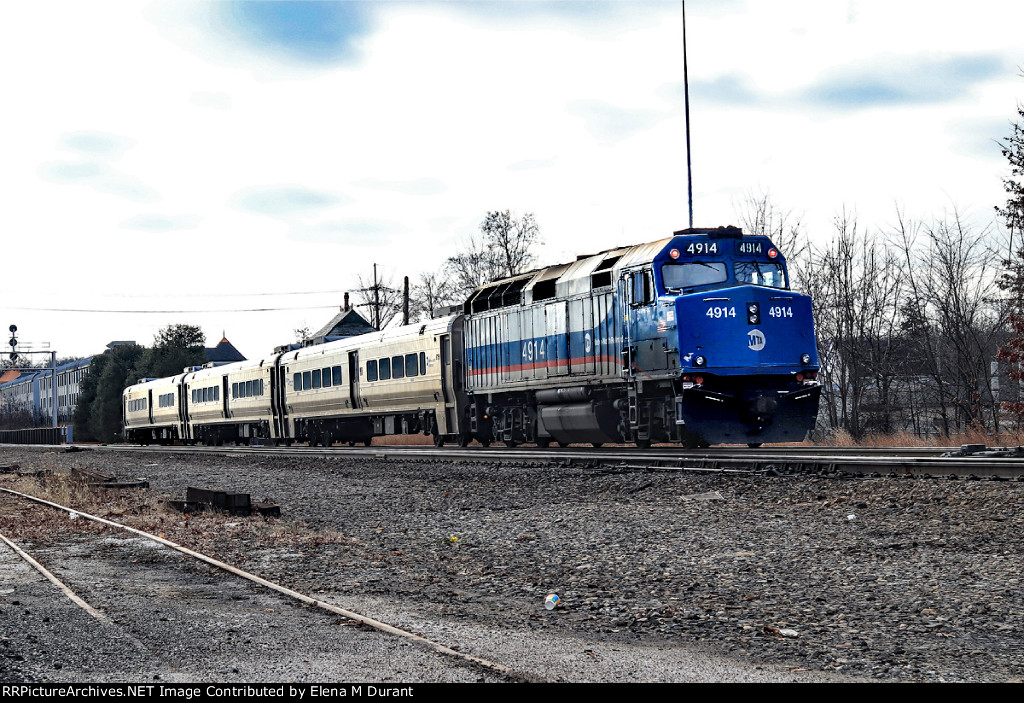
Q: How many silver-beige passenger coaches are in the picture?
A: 3